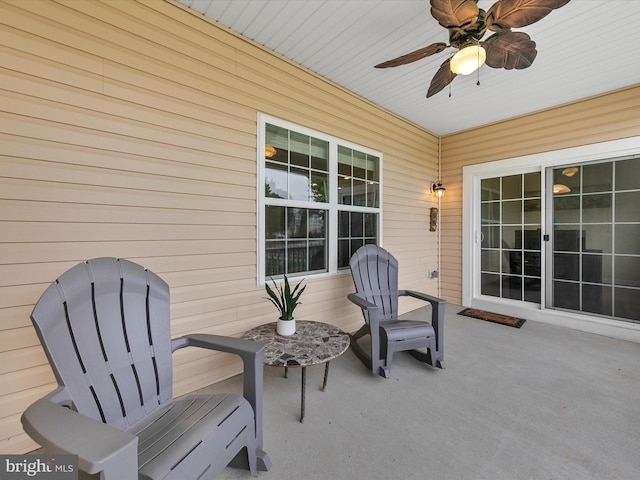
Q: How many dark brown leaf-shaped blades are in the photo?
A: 5